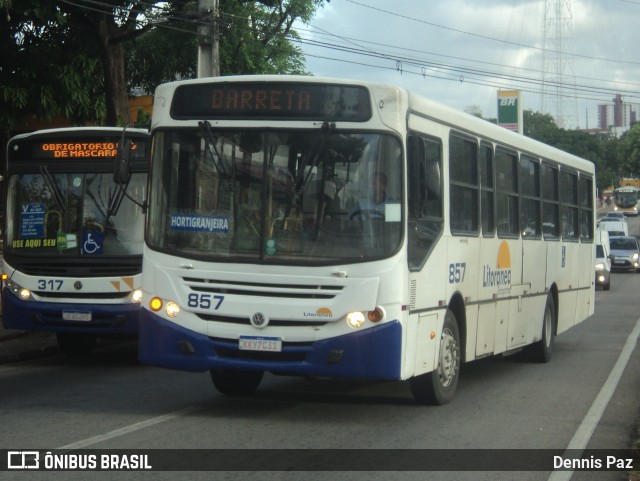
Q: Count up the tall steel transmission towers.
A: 1